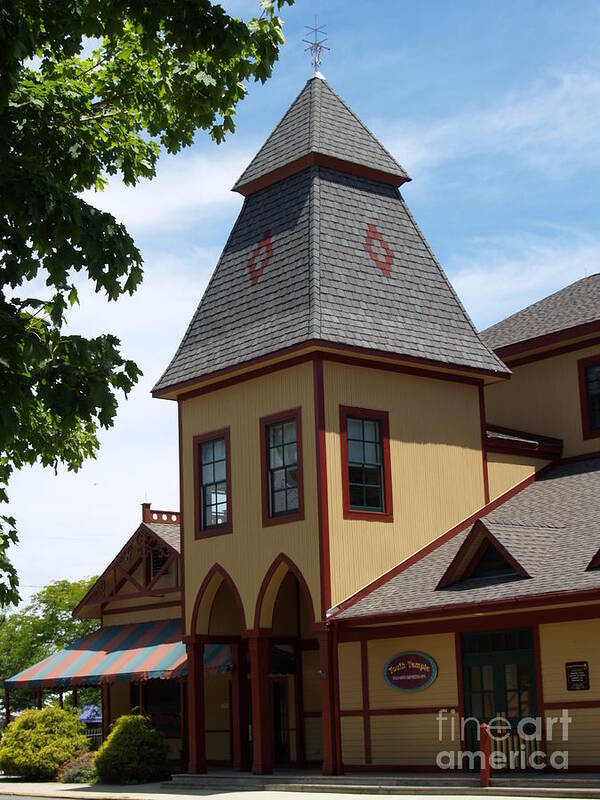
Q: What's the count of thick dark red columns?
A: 4